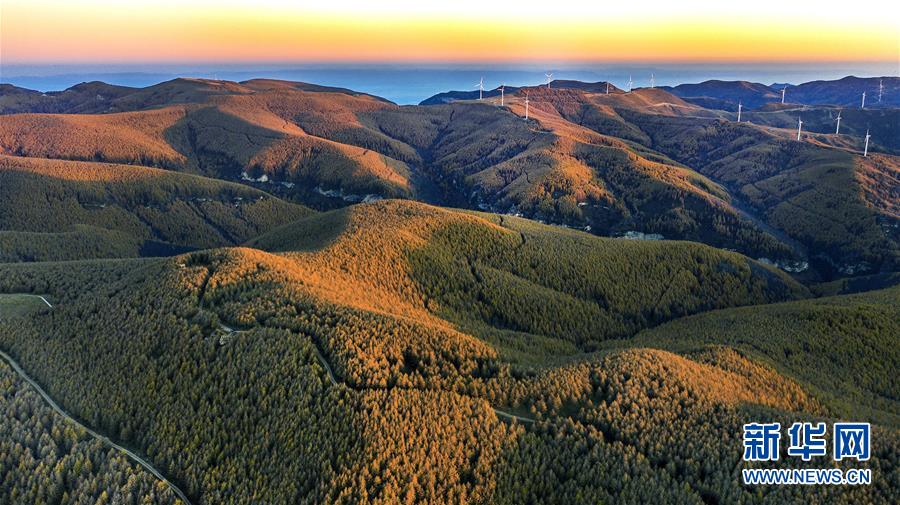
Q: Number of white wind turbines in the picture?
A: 14